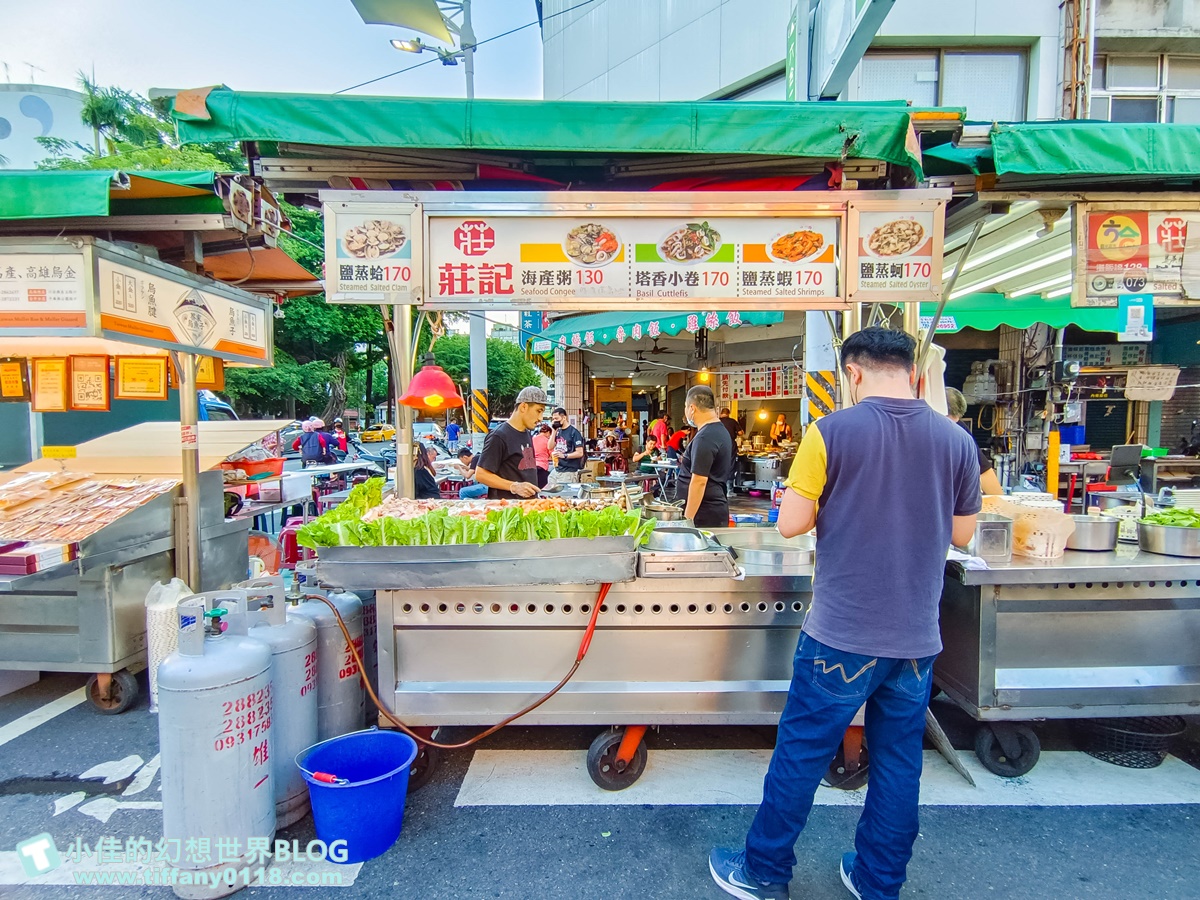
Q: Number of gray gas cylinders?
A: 4